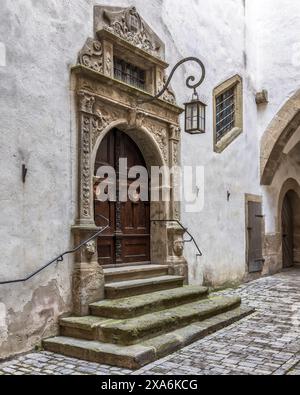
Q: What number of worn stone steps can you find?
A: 5